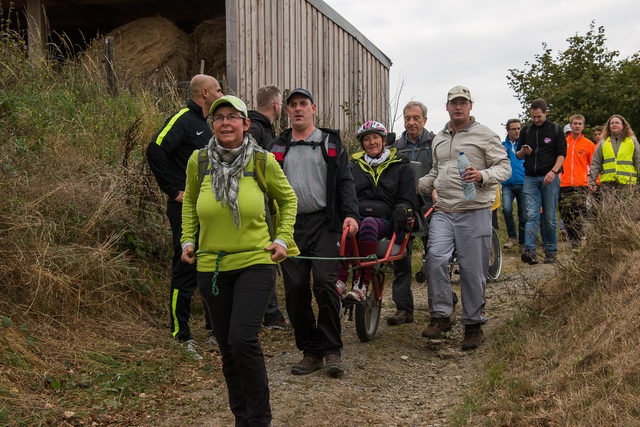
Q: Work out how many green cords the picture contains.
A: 1